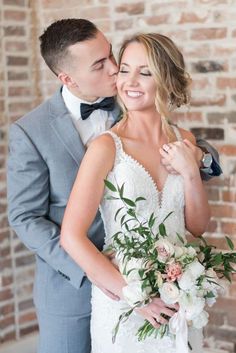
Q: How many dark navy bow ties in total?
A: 1